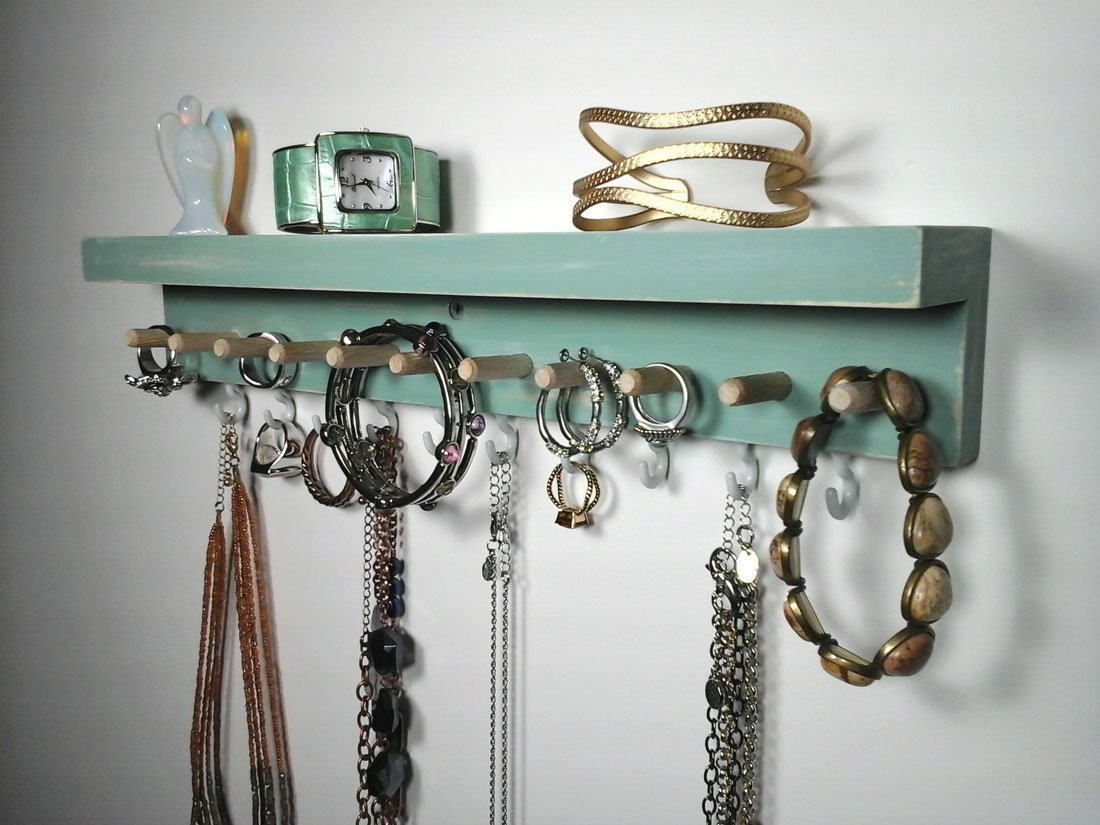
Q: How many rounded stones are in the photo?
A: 11